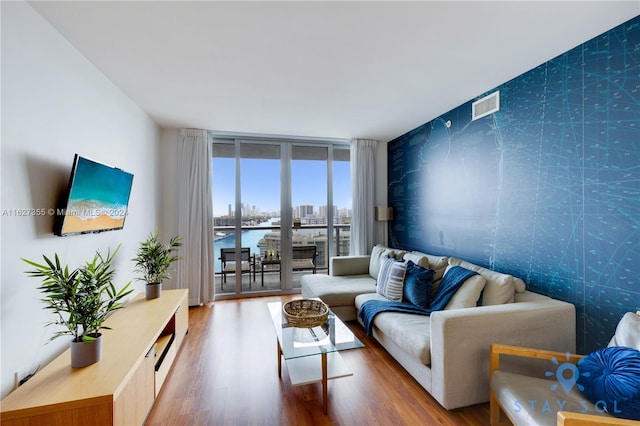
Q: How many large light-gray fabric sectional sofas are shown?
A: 1